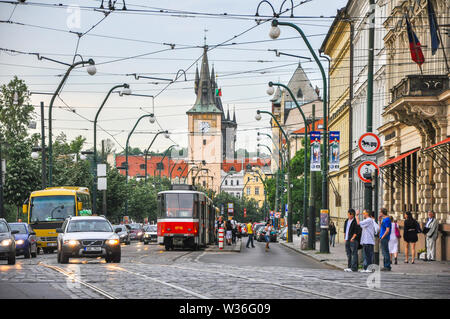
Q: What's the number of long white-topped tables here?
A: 0